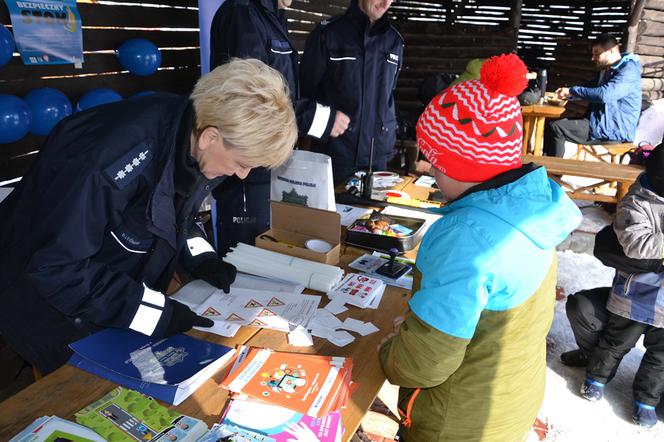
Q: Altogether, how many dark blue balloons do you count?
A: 6